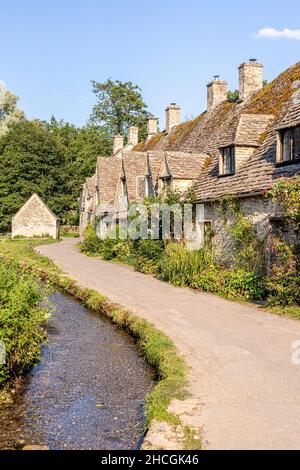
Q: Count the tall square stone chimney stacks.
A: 6